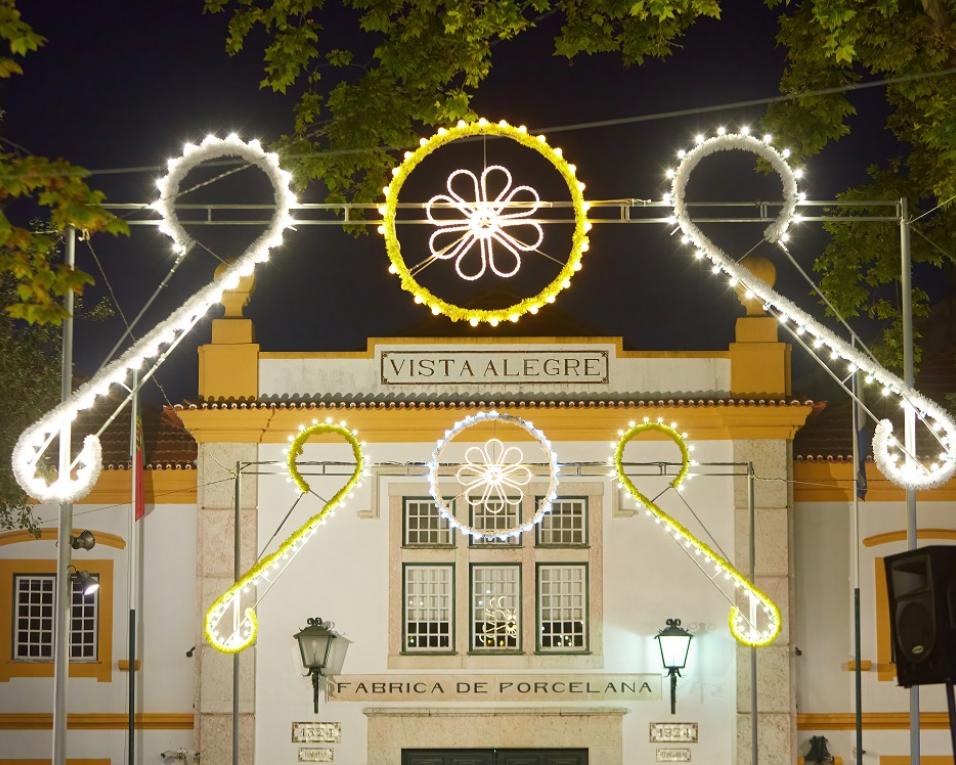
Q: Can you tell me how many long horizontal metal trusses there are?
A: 2